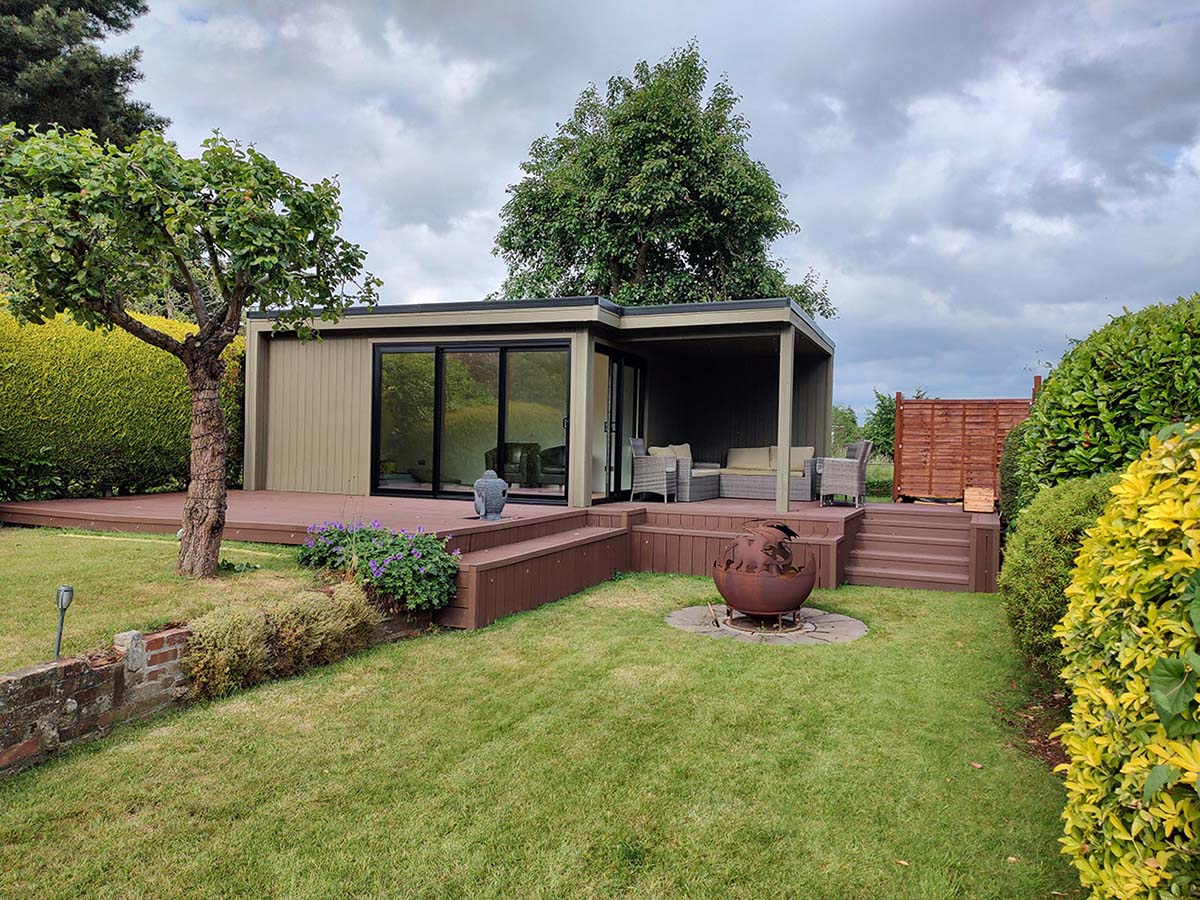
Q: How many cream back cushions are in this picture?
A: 4